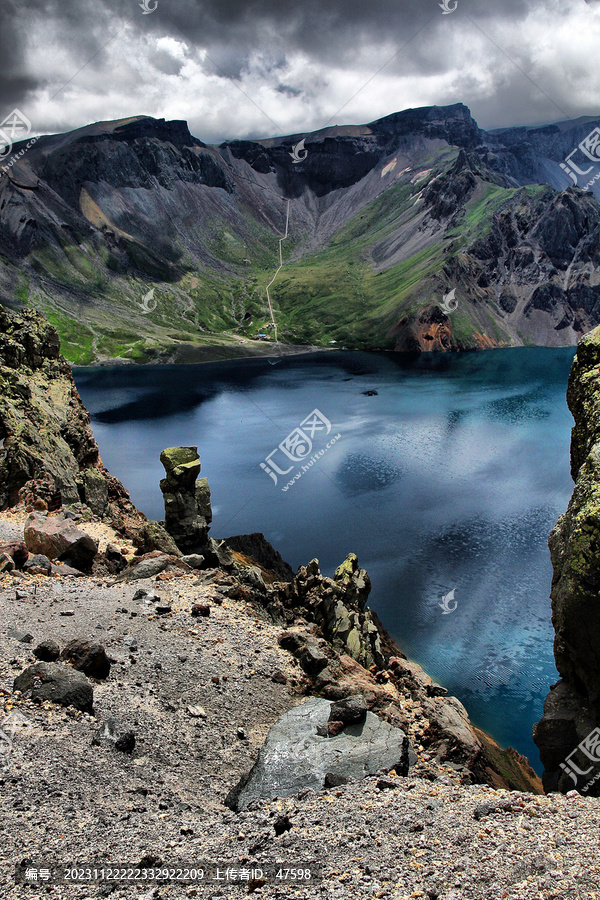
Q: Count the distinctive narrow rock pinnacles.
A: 1